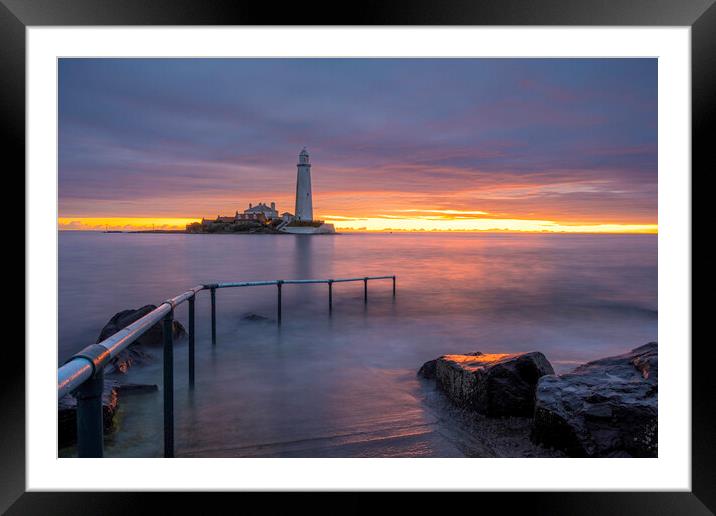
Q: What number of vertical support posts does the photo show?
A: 8